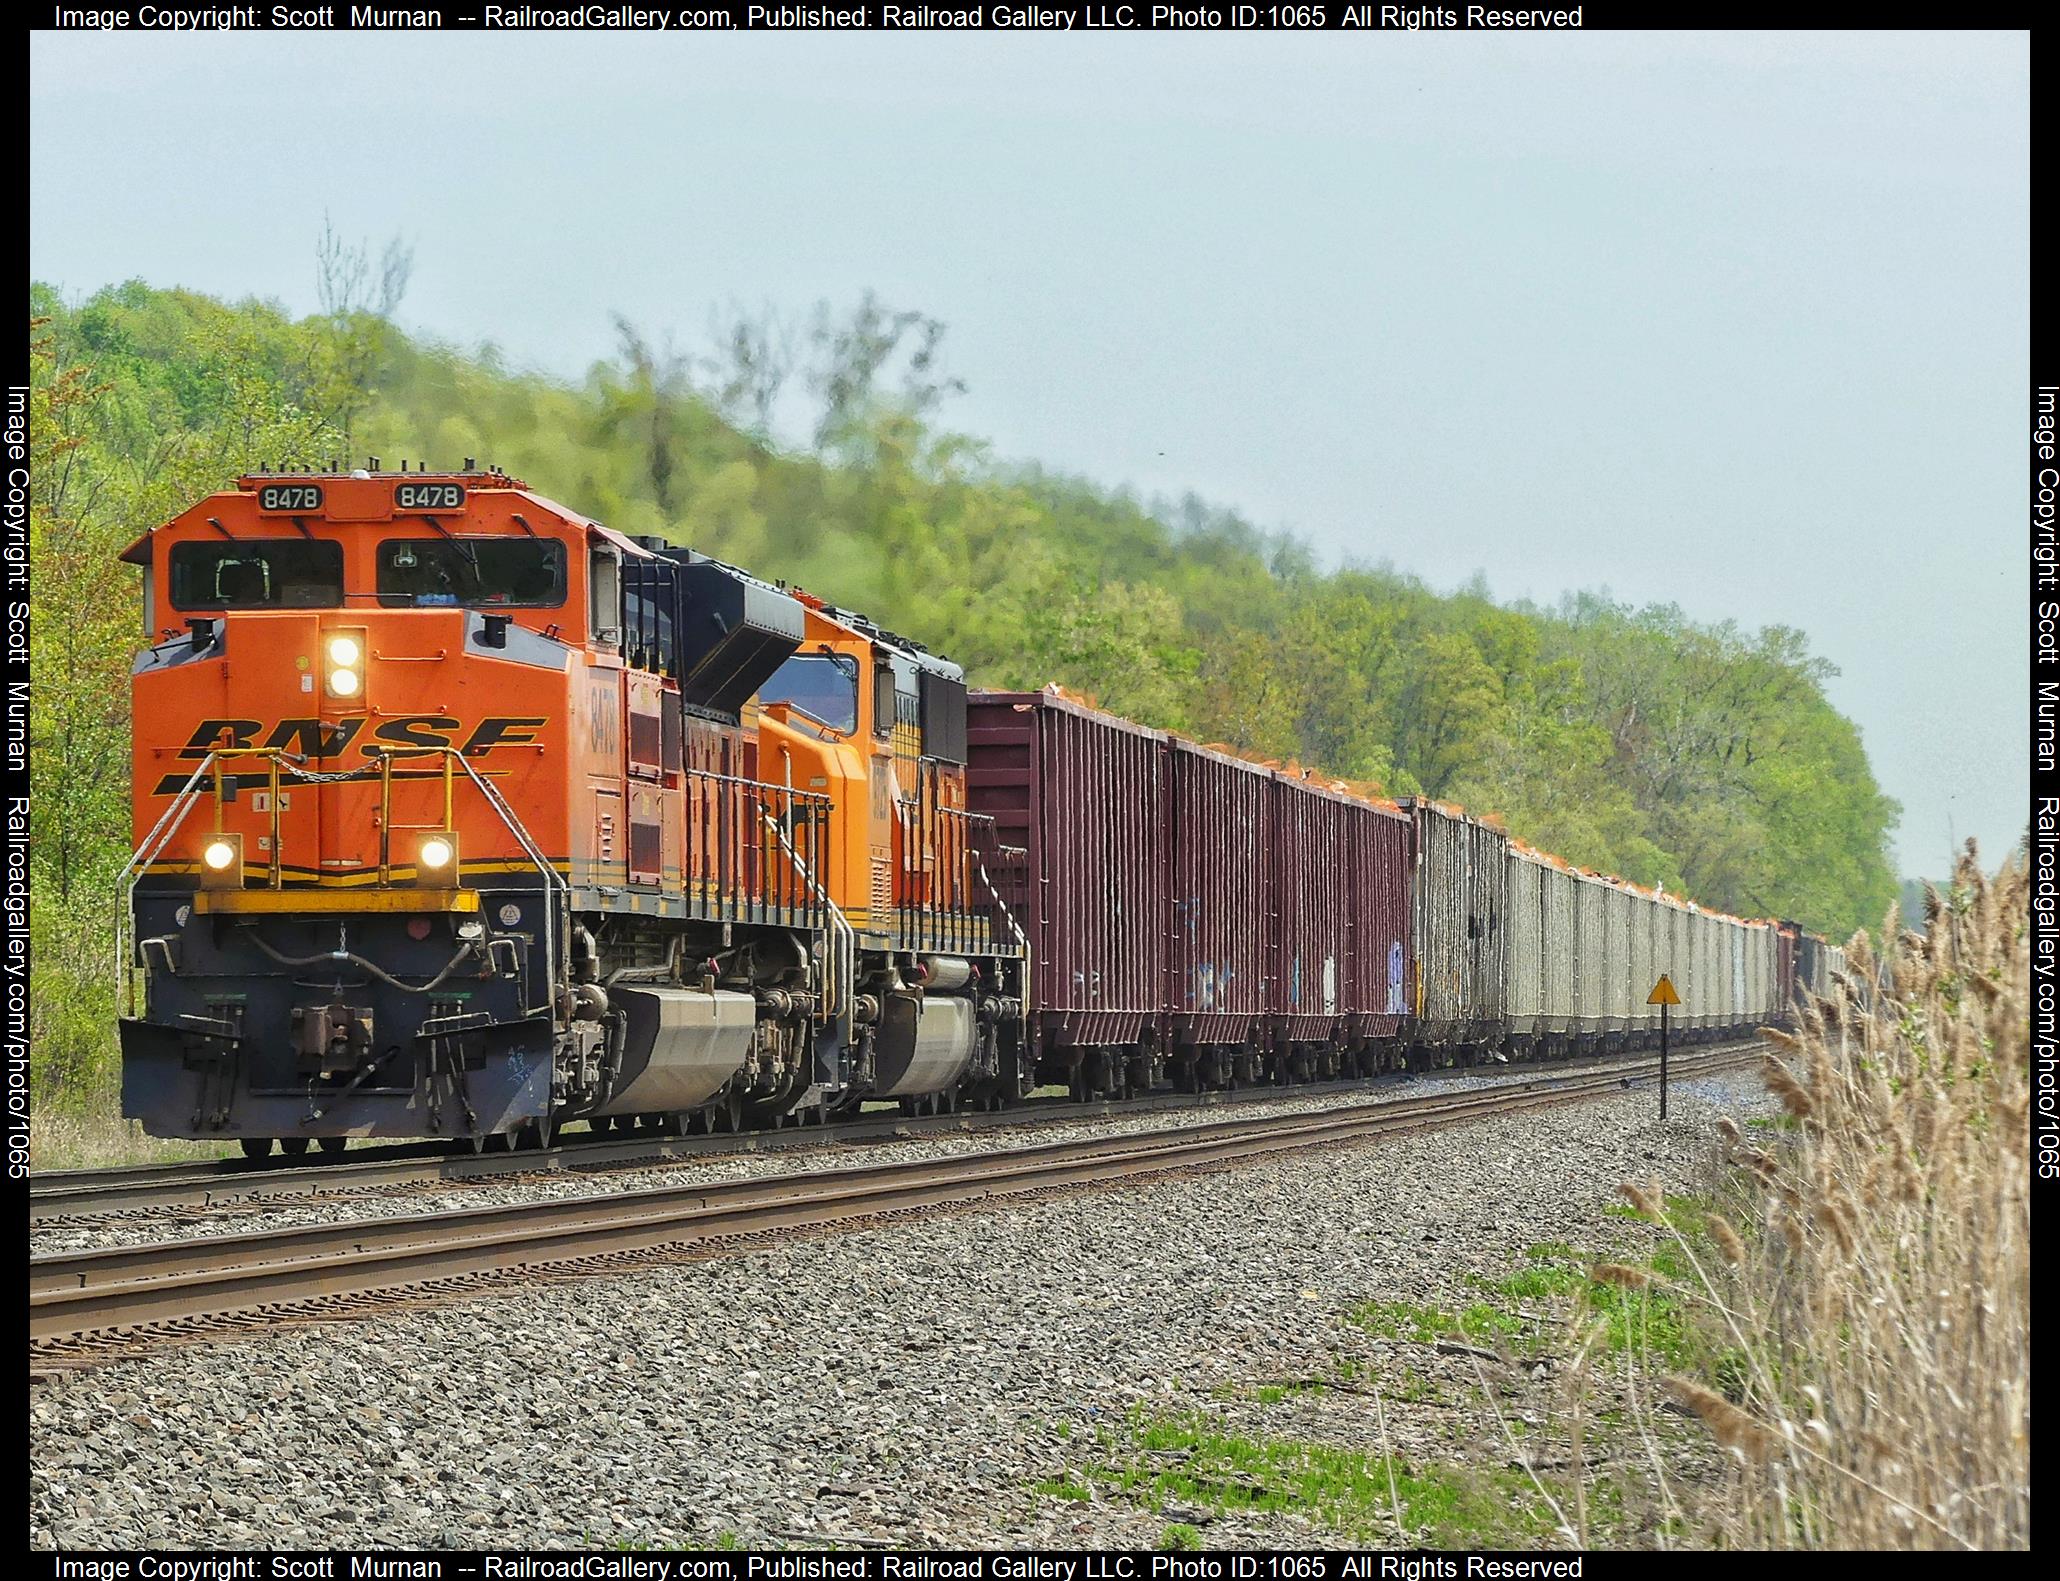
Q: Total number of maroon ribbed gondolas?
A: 4